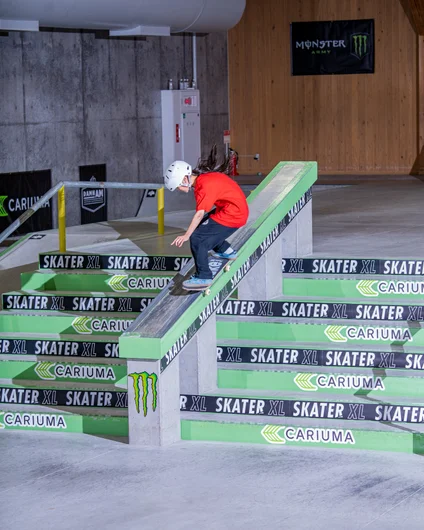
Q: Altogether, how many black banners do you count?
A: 3